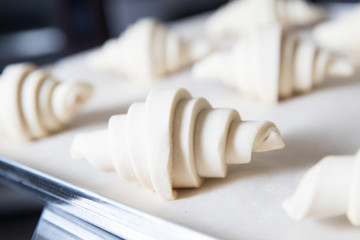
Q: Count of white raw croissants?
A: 7